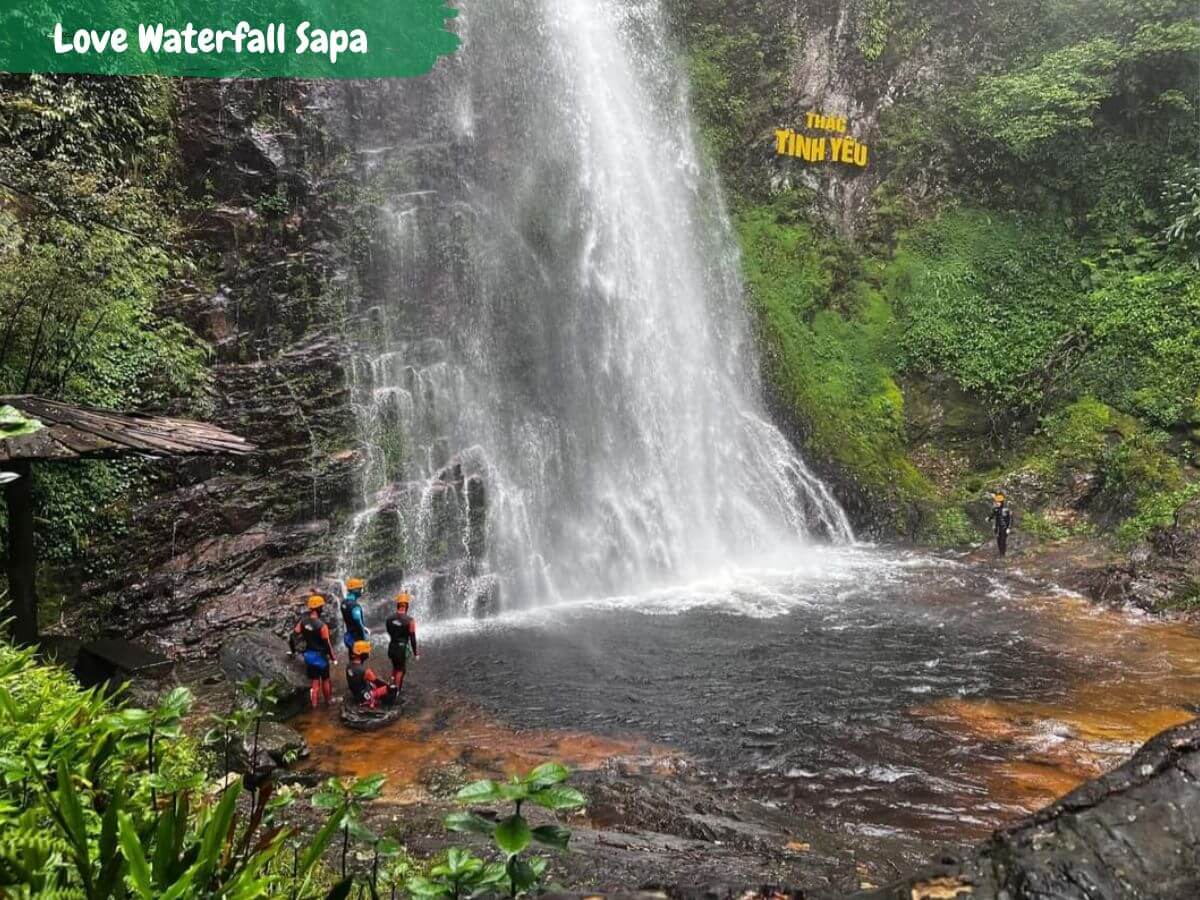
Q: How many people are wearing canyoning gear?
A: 5